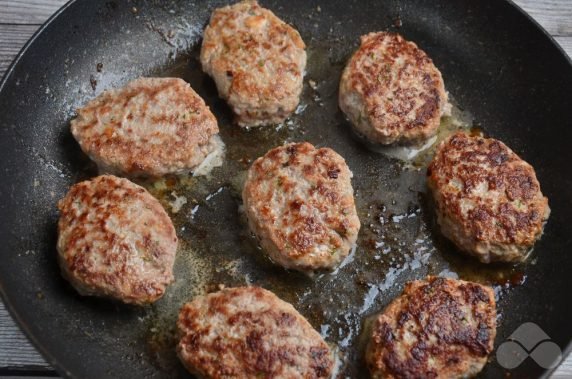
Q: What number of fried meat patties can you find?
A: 8